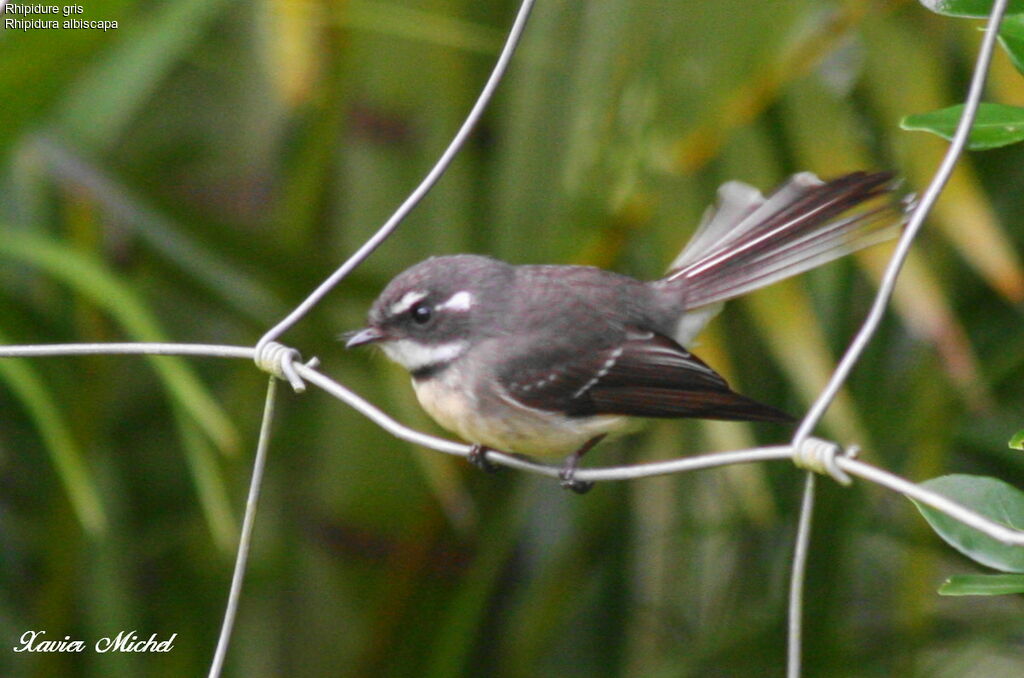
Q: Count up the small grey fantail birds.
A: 1